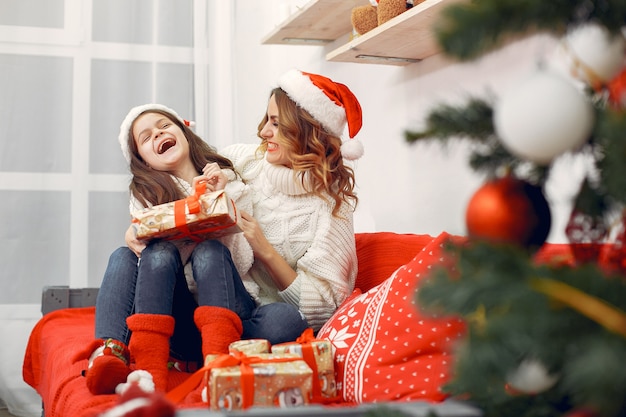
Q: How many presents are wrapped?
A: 4